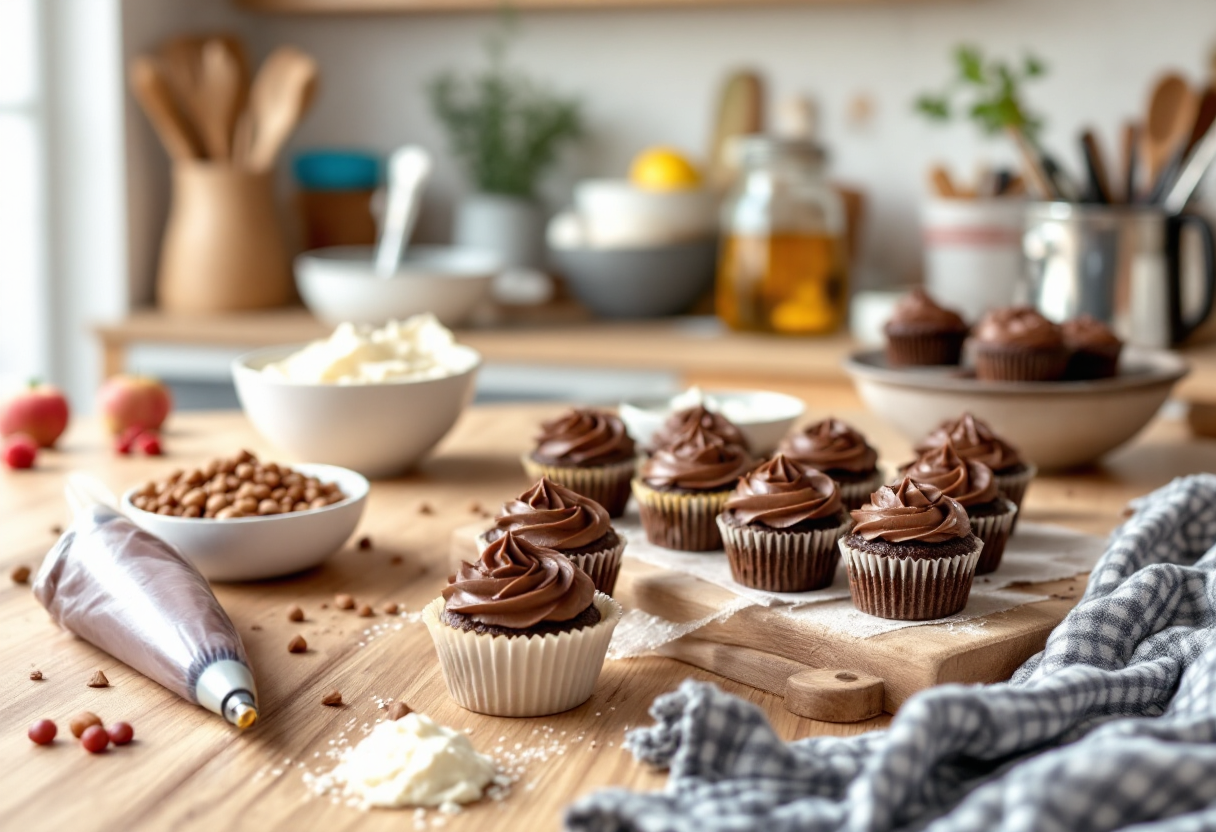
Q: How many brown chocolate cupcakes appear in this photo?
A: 13